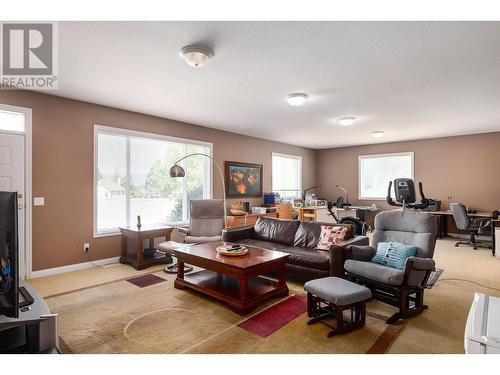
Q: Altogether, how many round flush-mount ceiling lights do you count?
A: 4